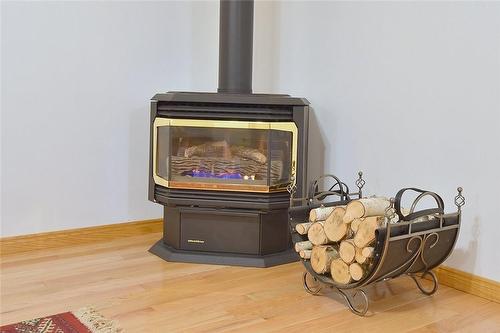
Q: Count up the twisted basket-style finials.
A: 4